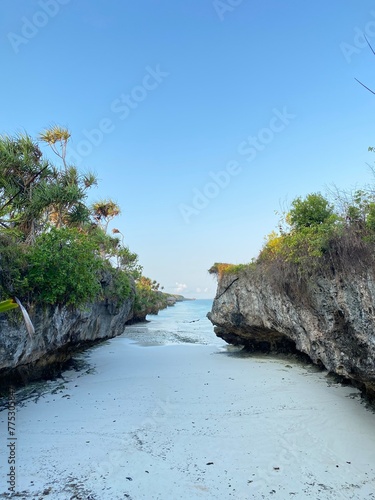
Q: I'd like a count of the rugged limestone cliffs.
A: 2